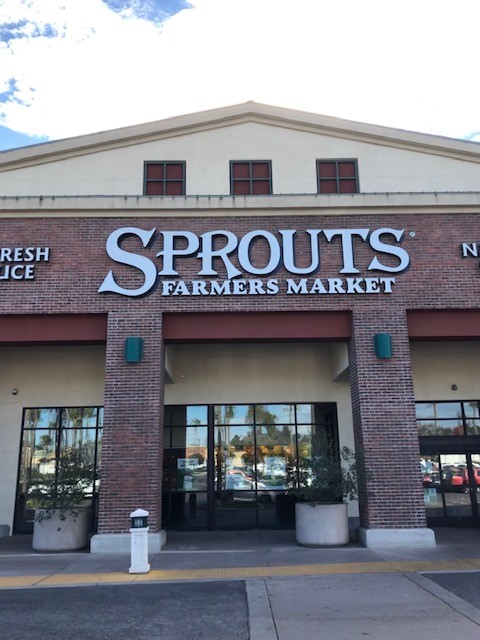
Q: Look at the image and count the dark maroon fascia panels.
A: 3